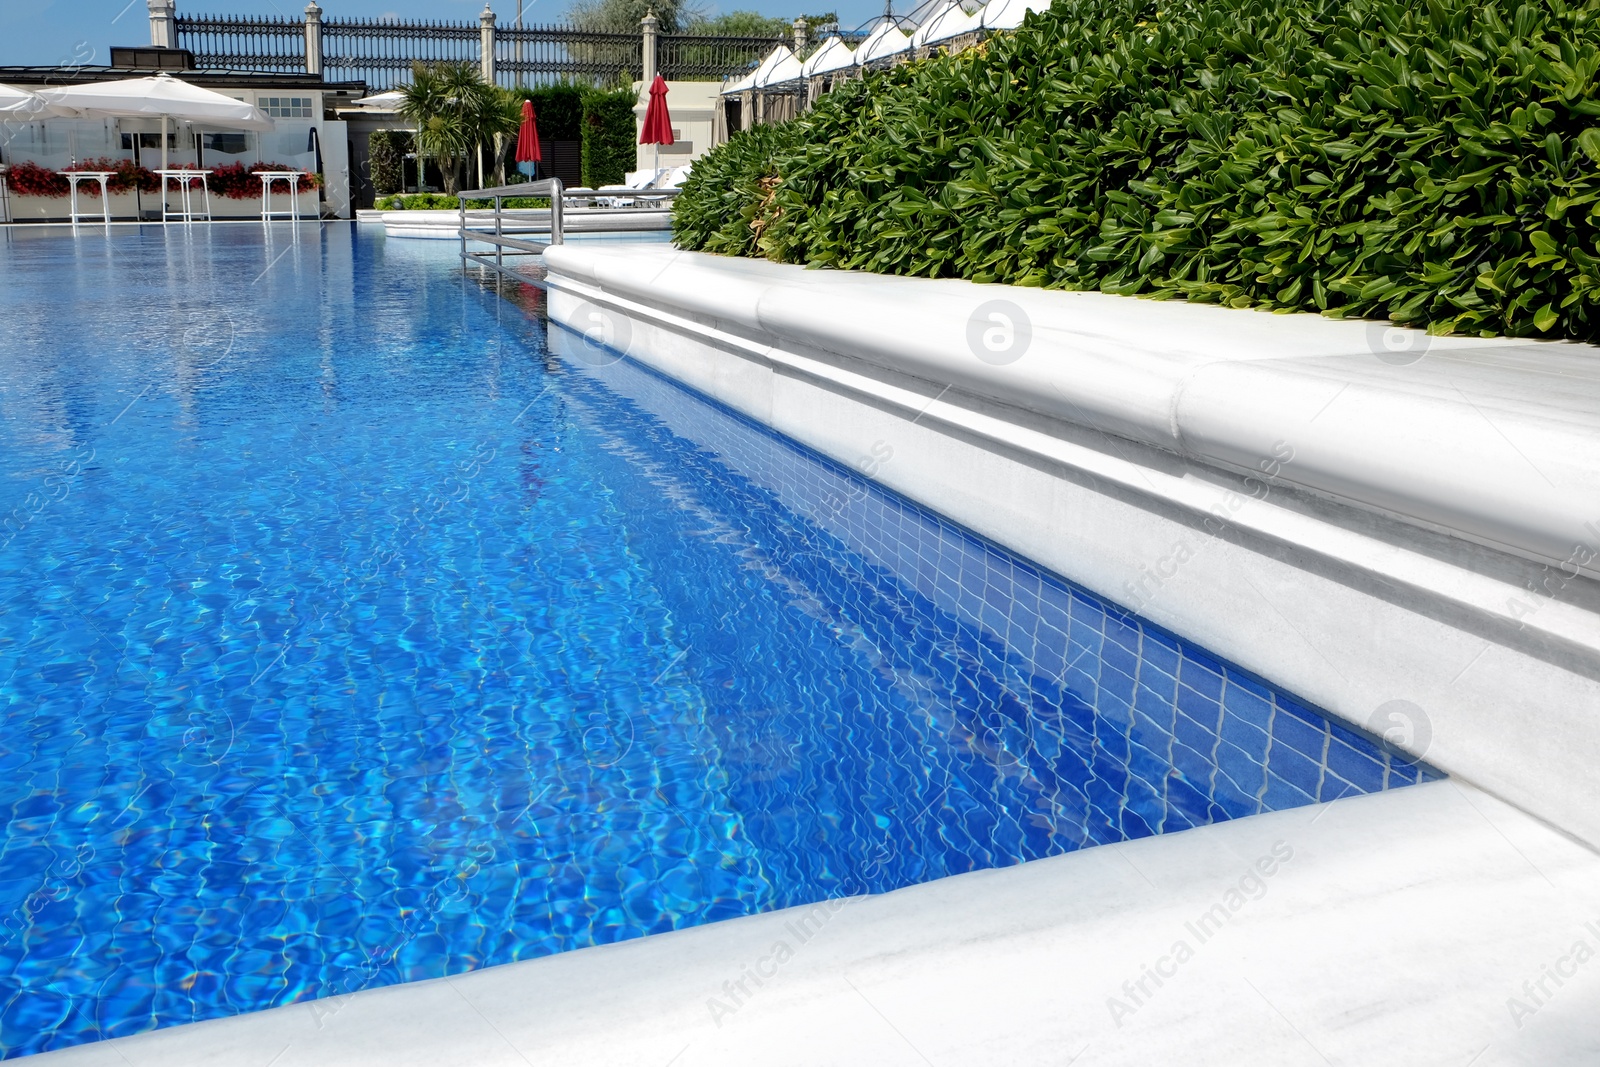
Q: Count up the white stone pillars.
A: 5